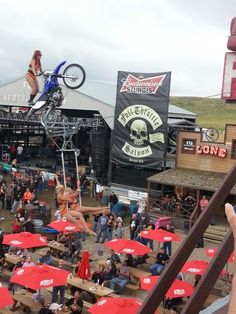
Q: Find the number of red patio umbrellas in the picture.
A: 11